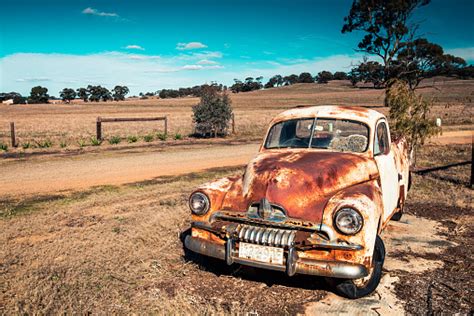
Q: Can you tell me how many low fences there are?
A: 1